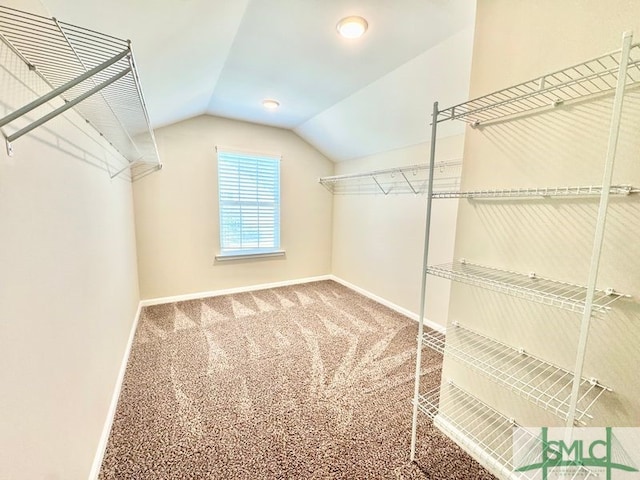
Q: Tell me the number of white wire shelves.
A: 7